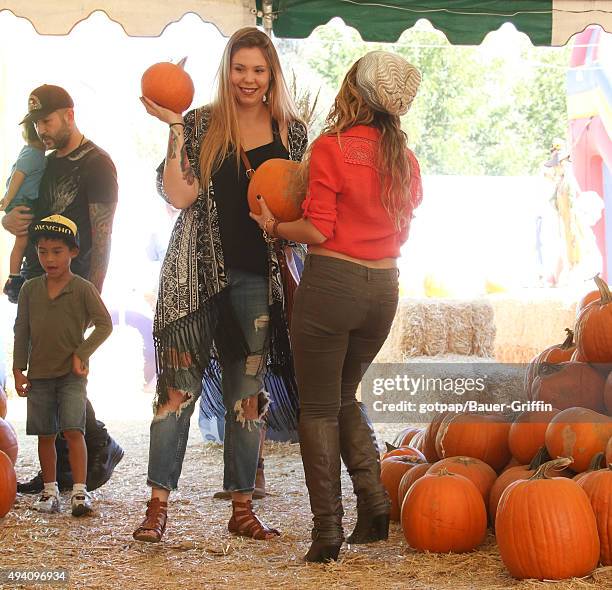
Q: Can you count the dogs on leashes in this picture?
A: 0